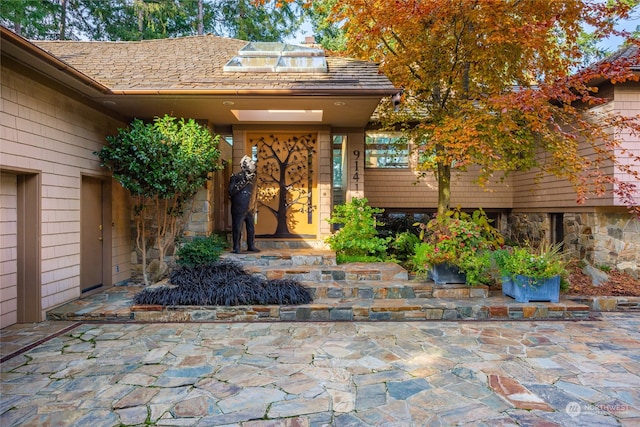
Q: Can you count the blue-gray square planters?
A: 2